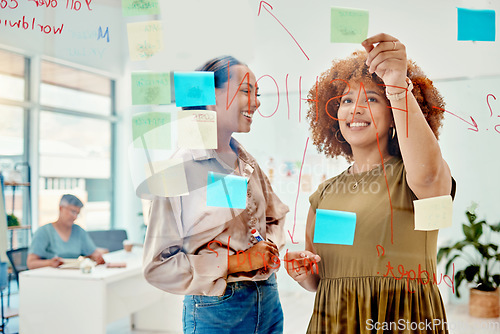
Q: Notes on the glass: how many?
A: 12